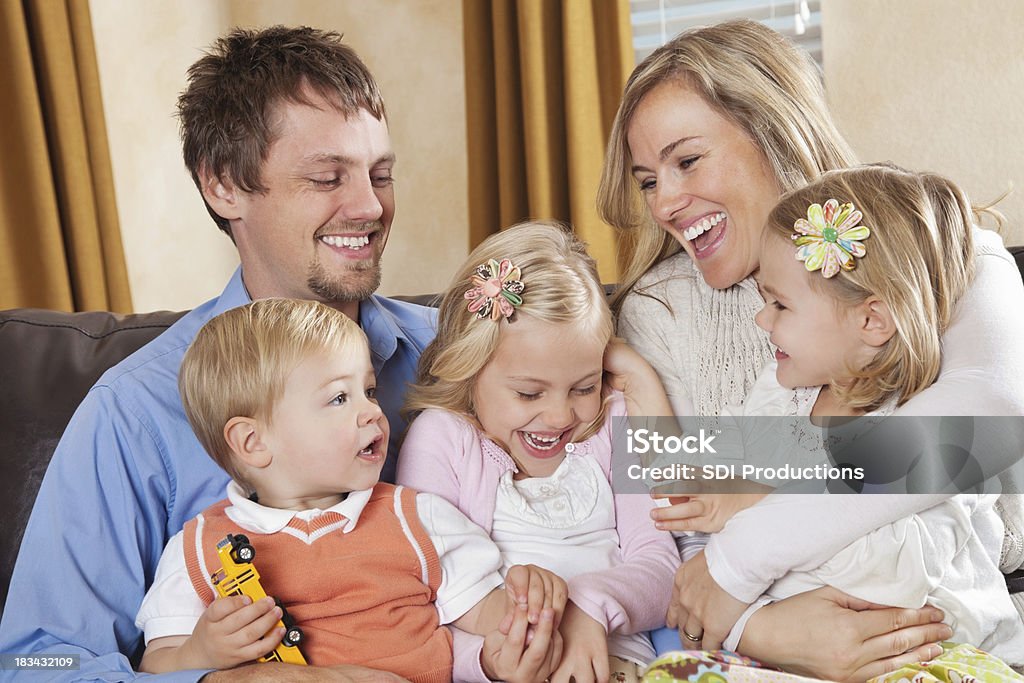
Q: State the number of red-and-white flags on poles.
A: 0